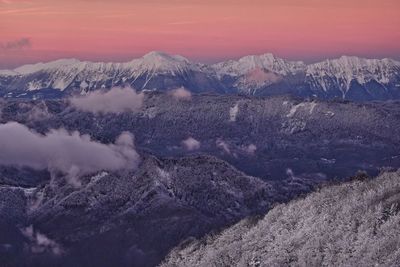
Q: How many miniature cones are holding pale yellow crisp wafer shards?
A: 0